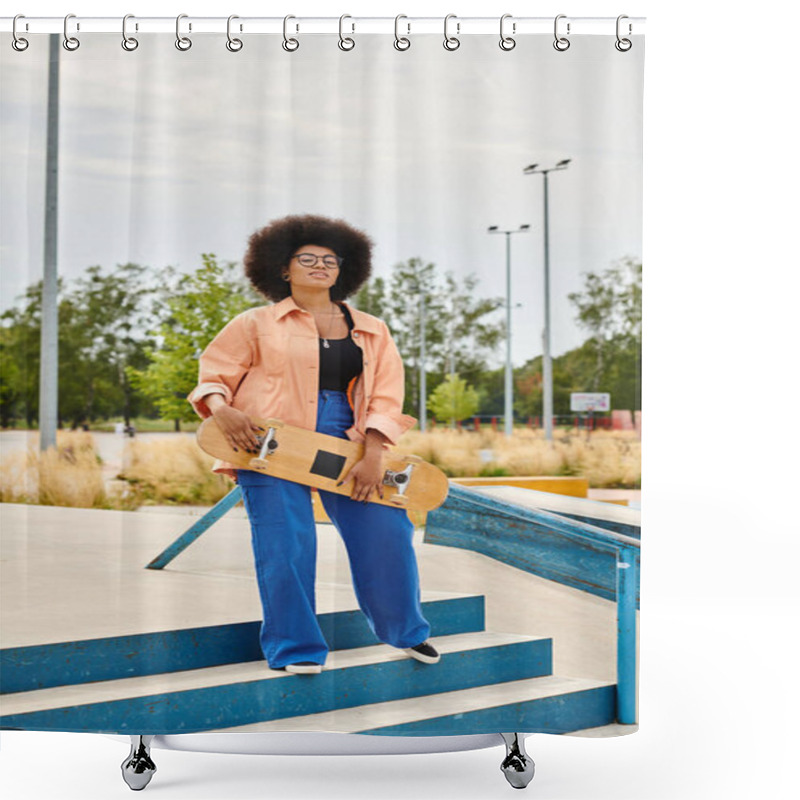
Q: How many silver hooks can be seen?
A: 12